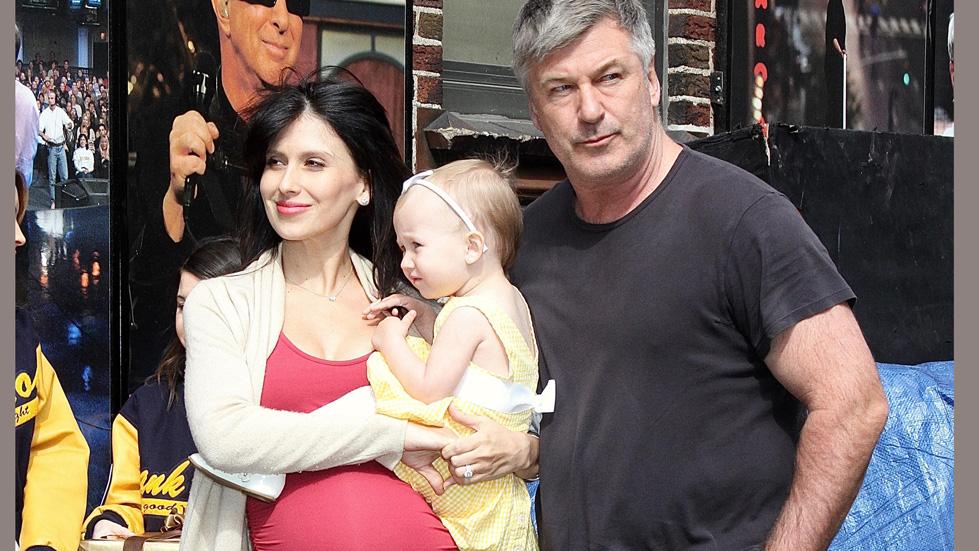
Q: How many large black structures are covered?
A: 1